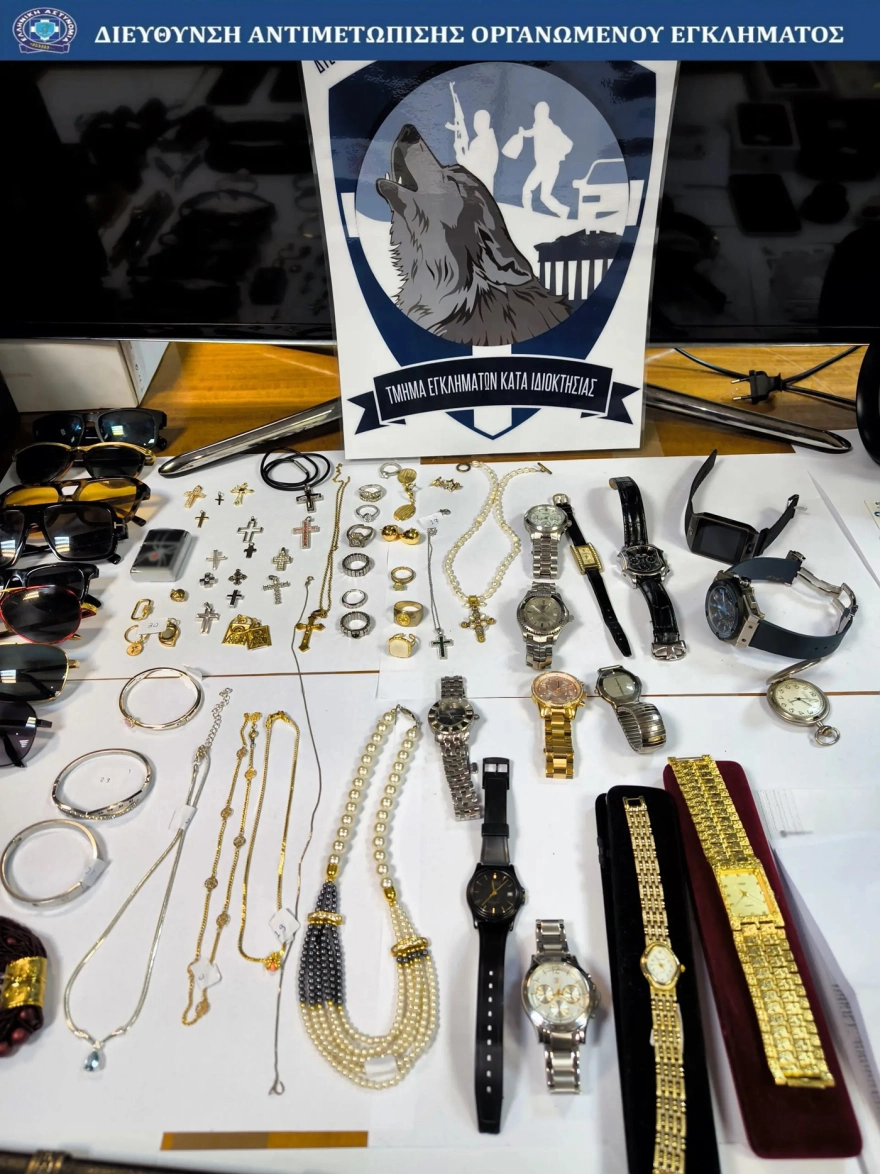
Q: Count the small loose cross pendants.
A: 14